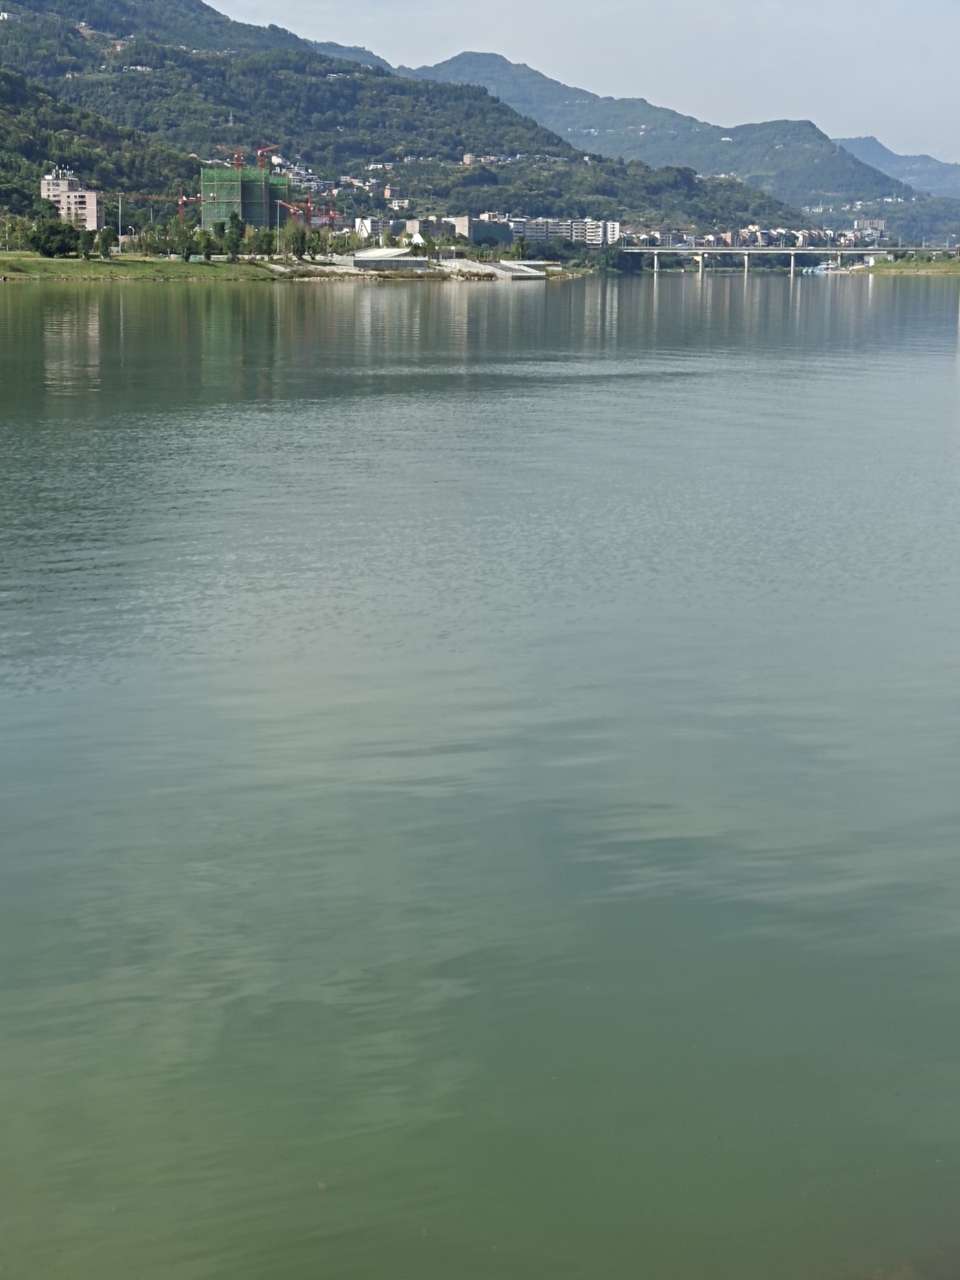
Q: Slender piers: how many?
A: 5